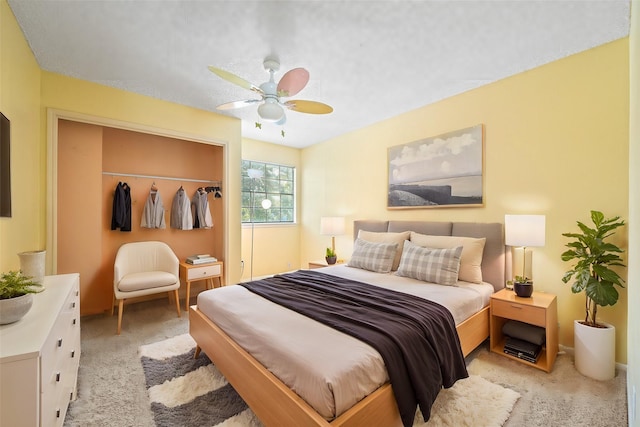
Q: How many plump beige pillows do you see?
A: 2